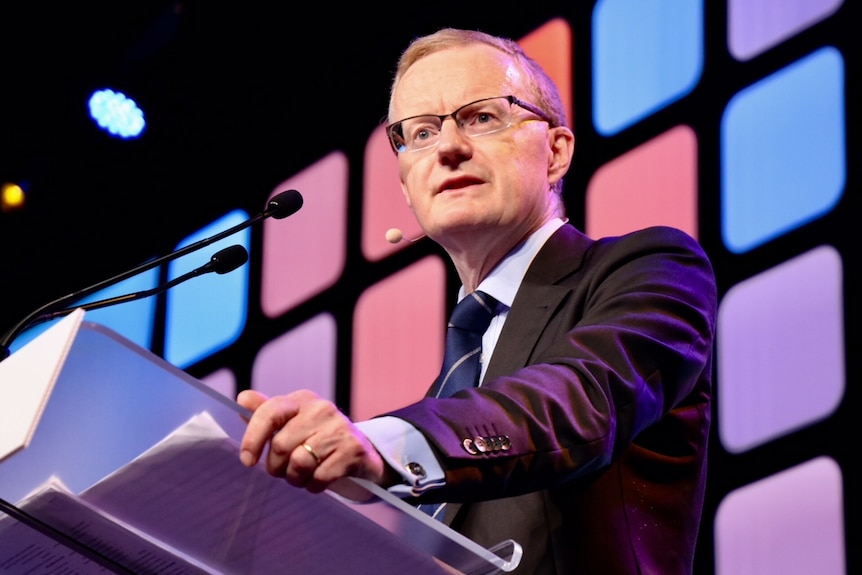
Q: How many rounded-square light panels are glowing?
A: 14